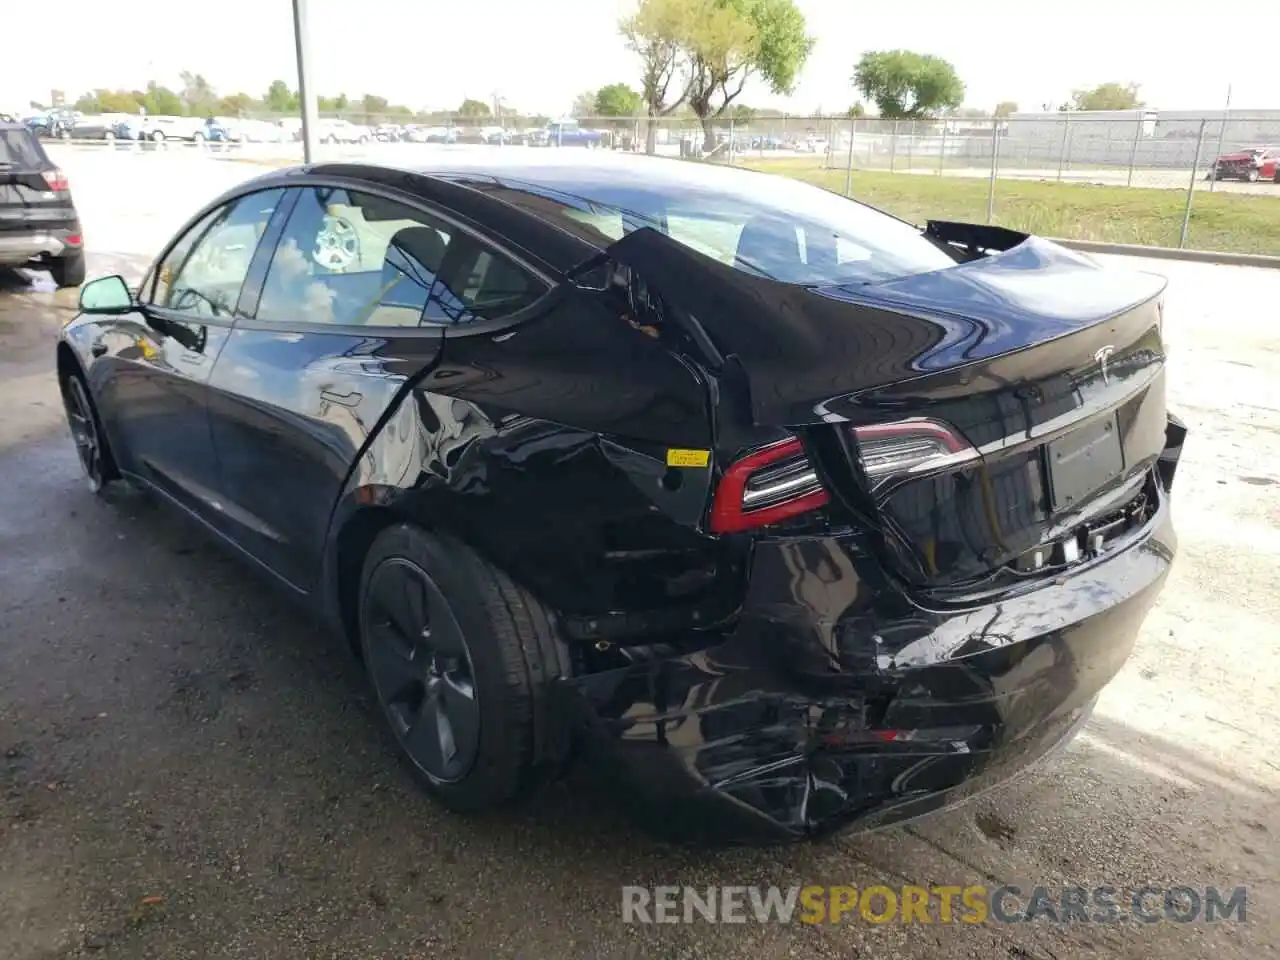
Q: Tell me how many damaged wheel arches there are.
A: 1